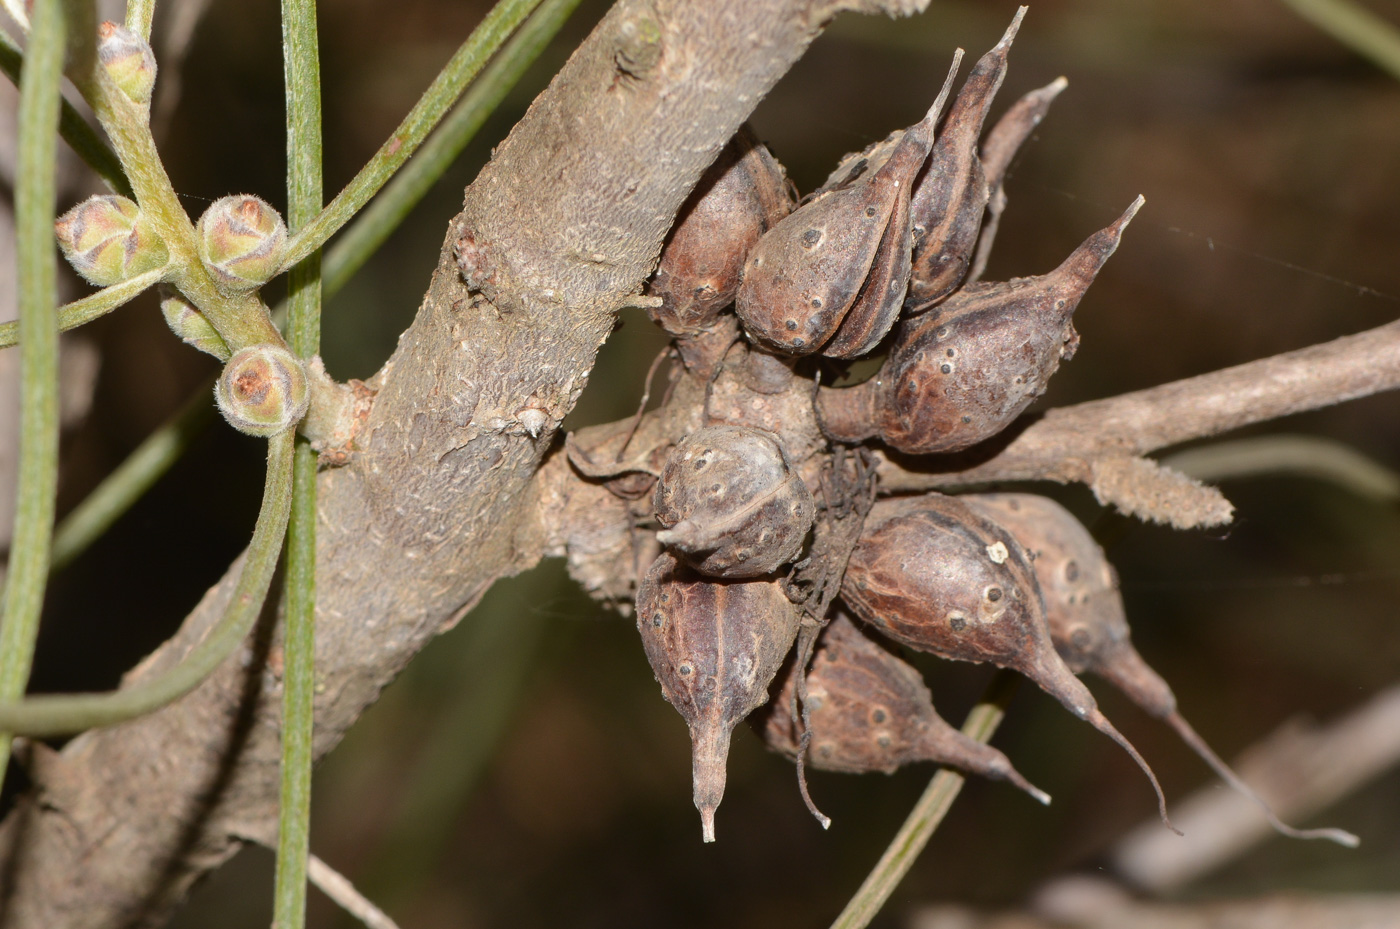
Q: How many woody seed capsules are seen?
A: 10